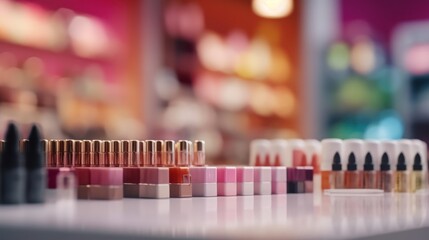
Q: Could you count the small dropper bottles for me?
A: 6